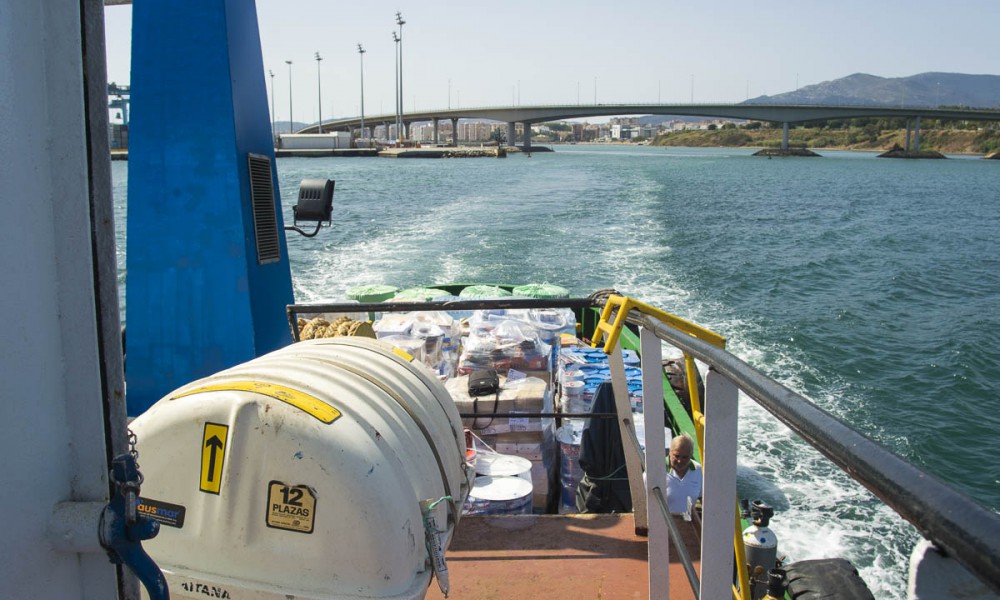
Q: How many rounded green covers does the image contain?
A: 4